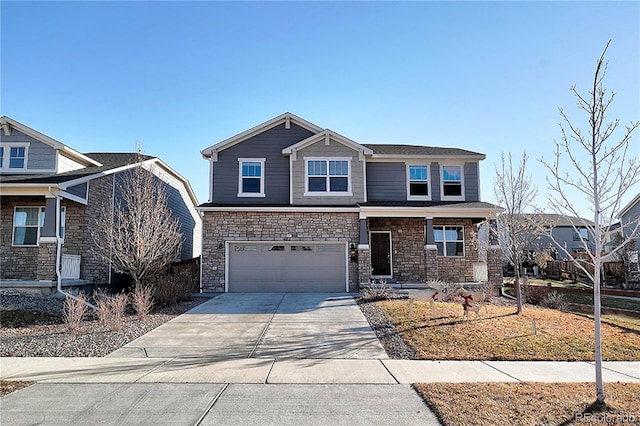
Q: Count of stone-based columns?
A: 4